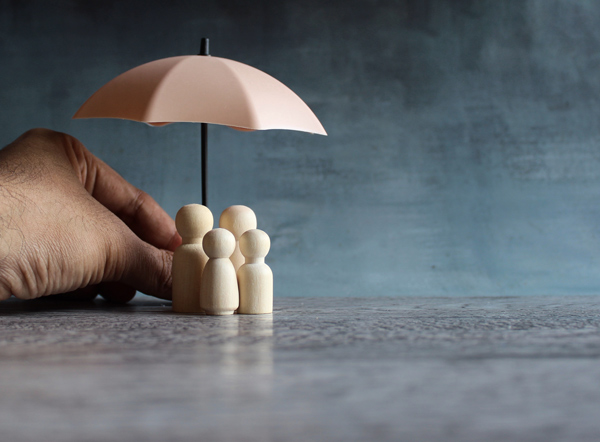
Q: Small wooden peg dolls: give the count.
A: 4